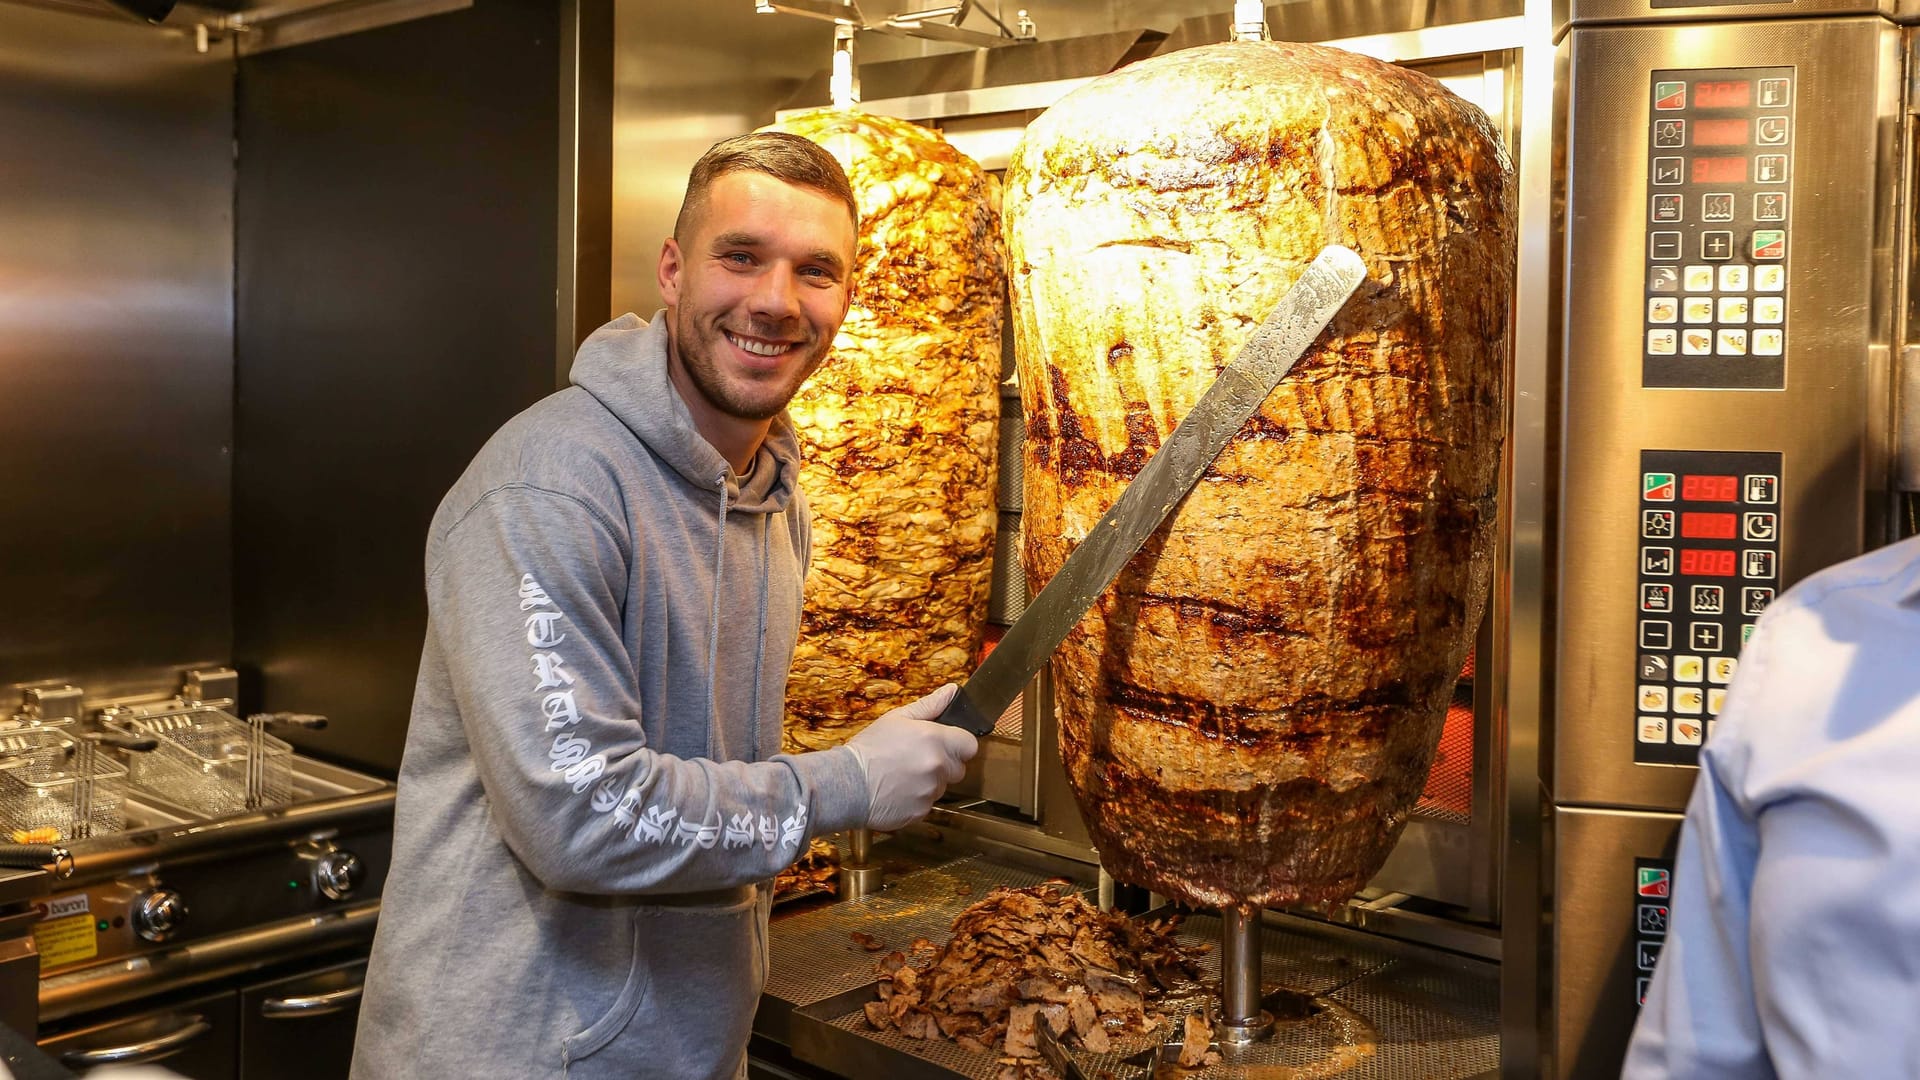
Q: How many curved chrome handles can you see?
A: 2